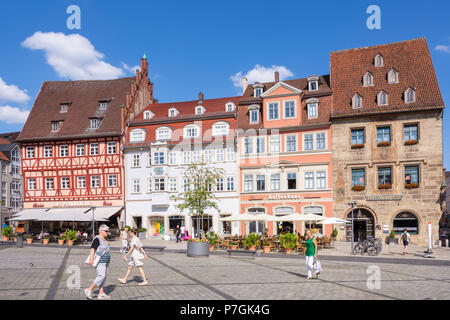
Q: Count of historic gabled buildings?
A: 4